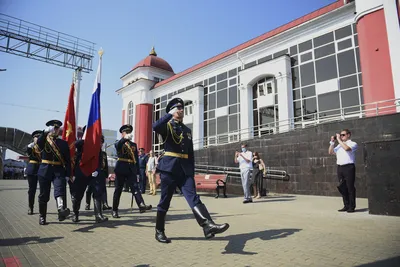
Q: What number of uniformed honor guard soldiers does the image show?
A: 6